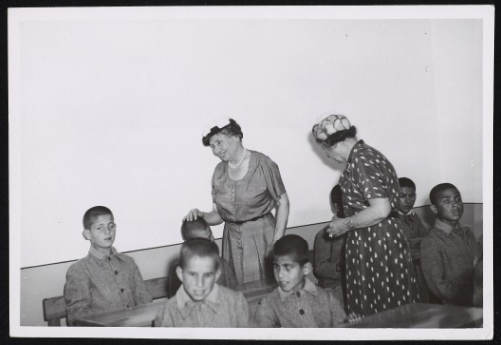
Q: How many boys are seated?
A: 7